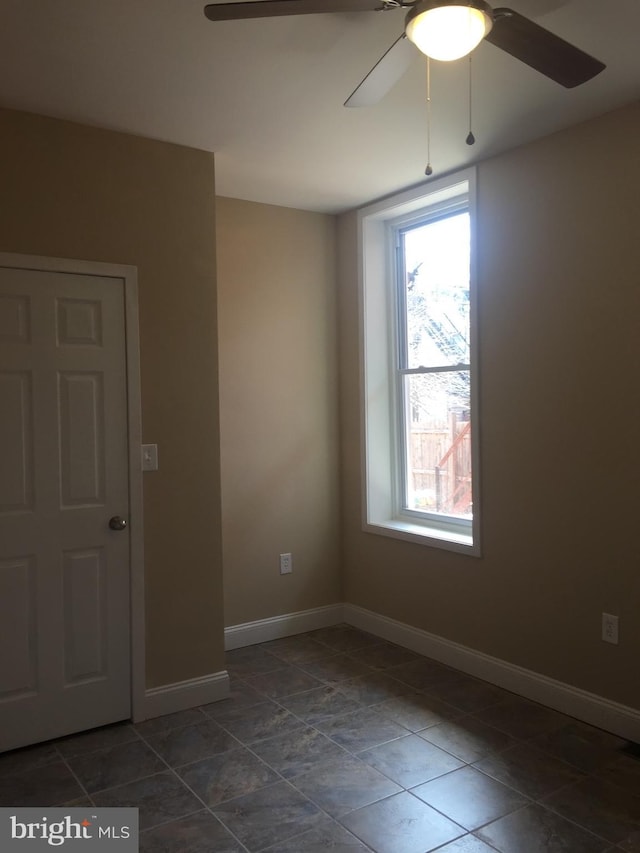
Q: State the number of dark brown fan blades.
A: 2